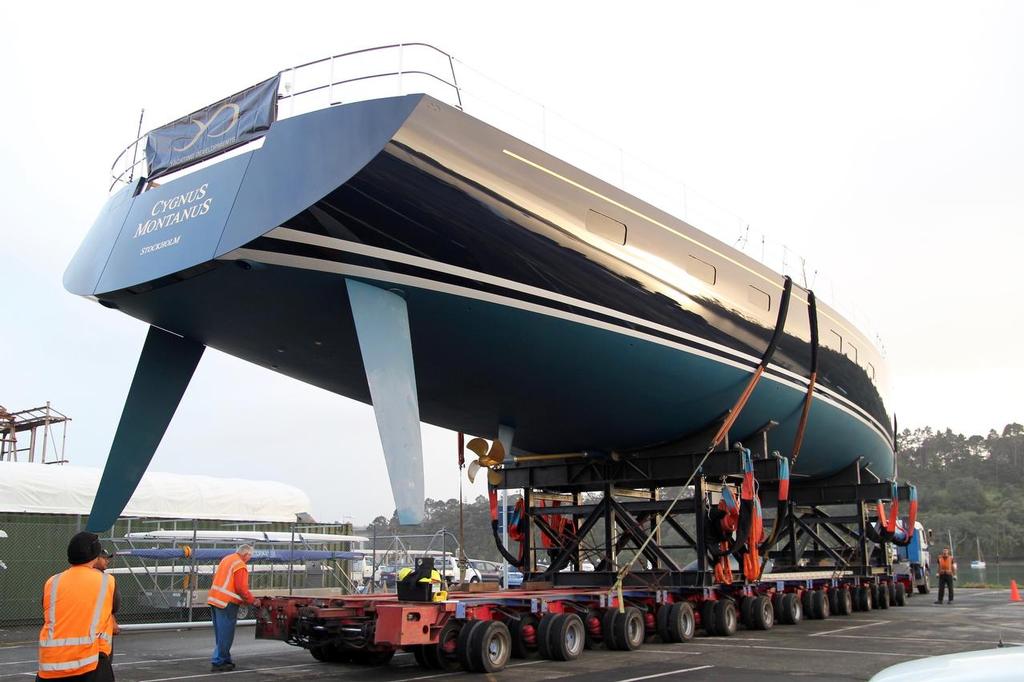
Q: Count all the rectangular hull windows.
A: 6